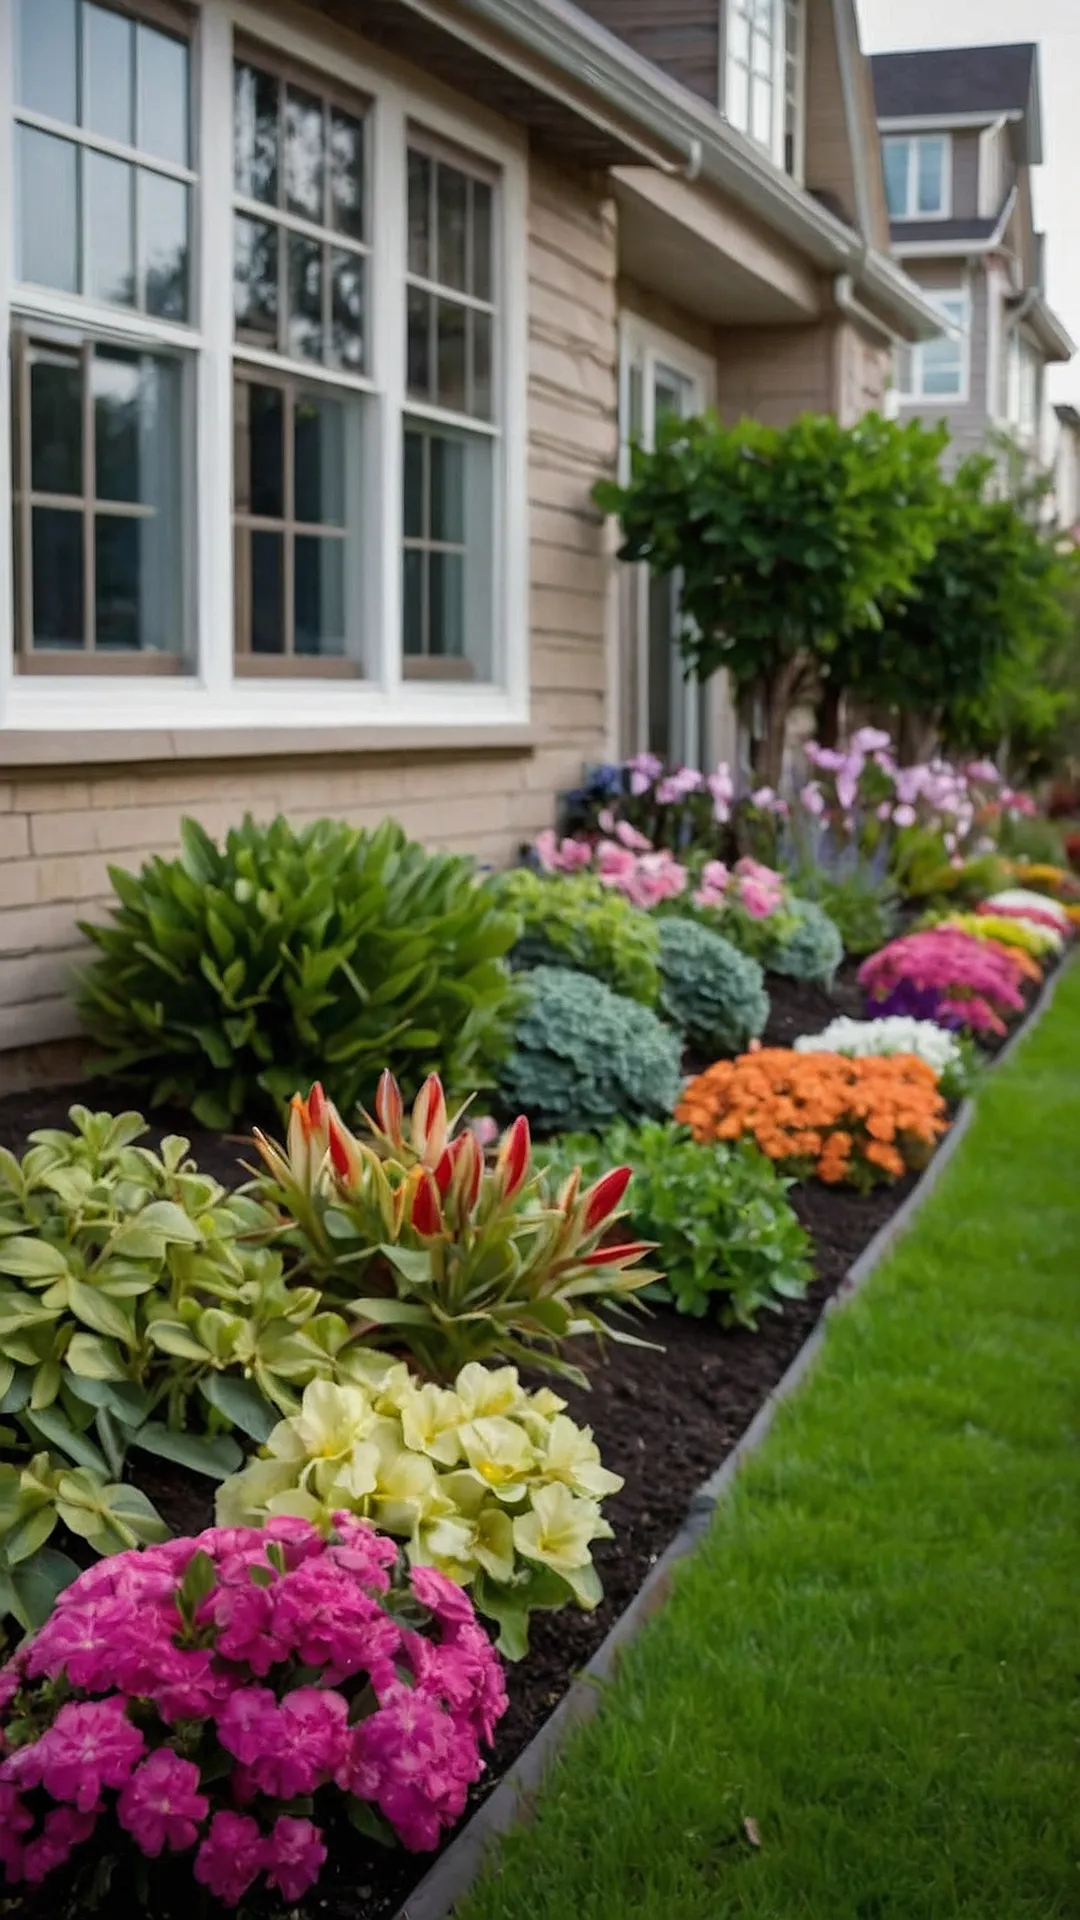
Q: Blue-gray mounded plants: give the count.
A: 3